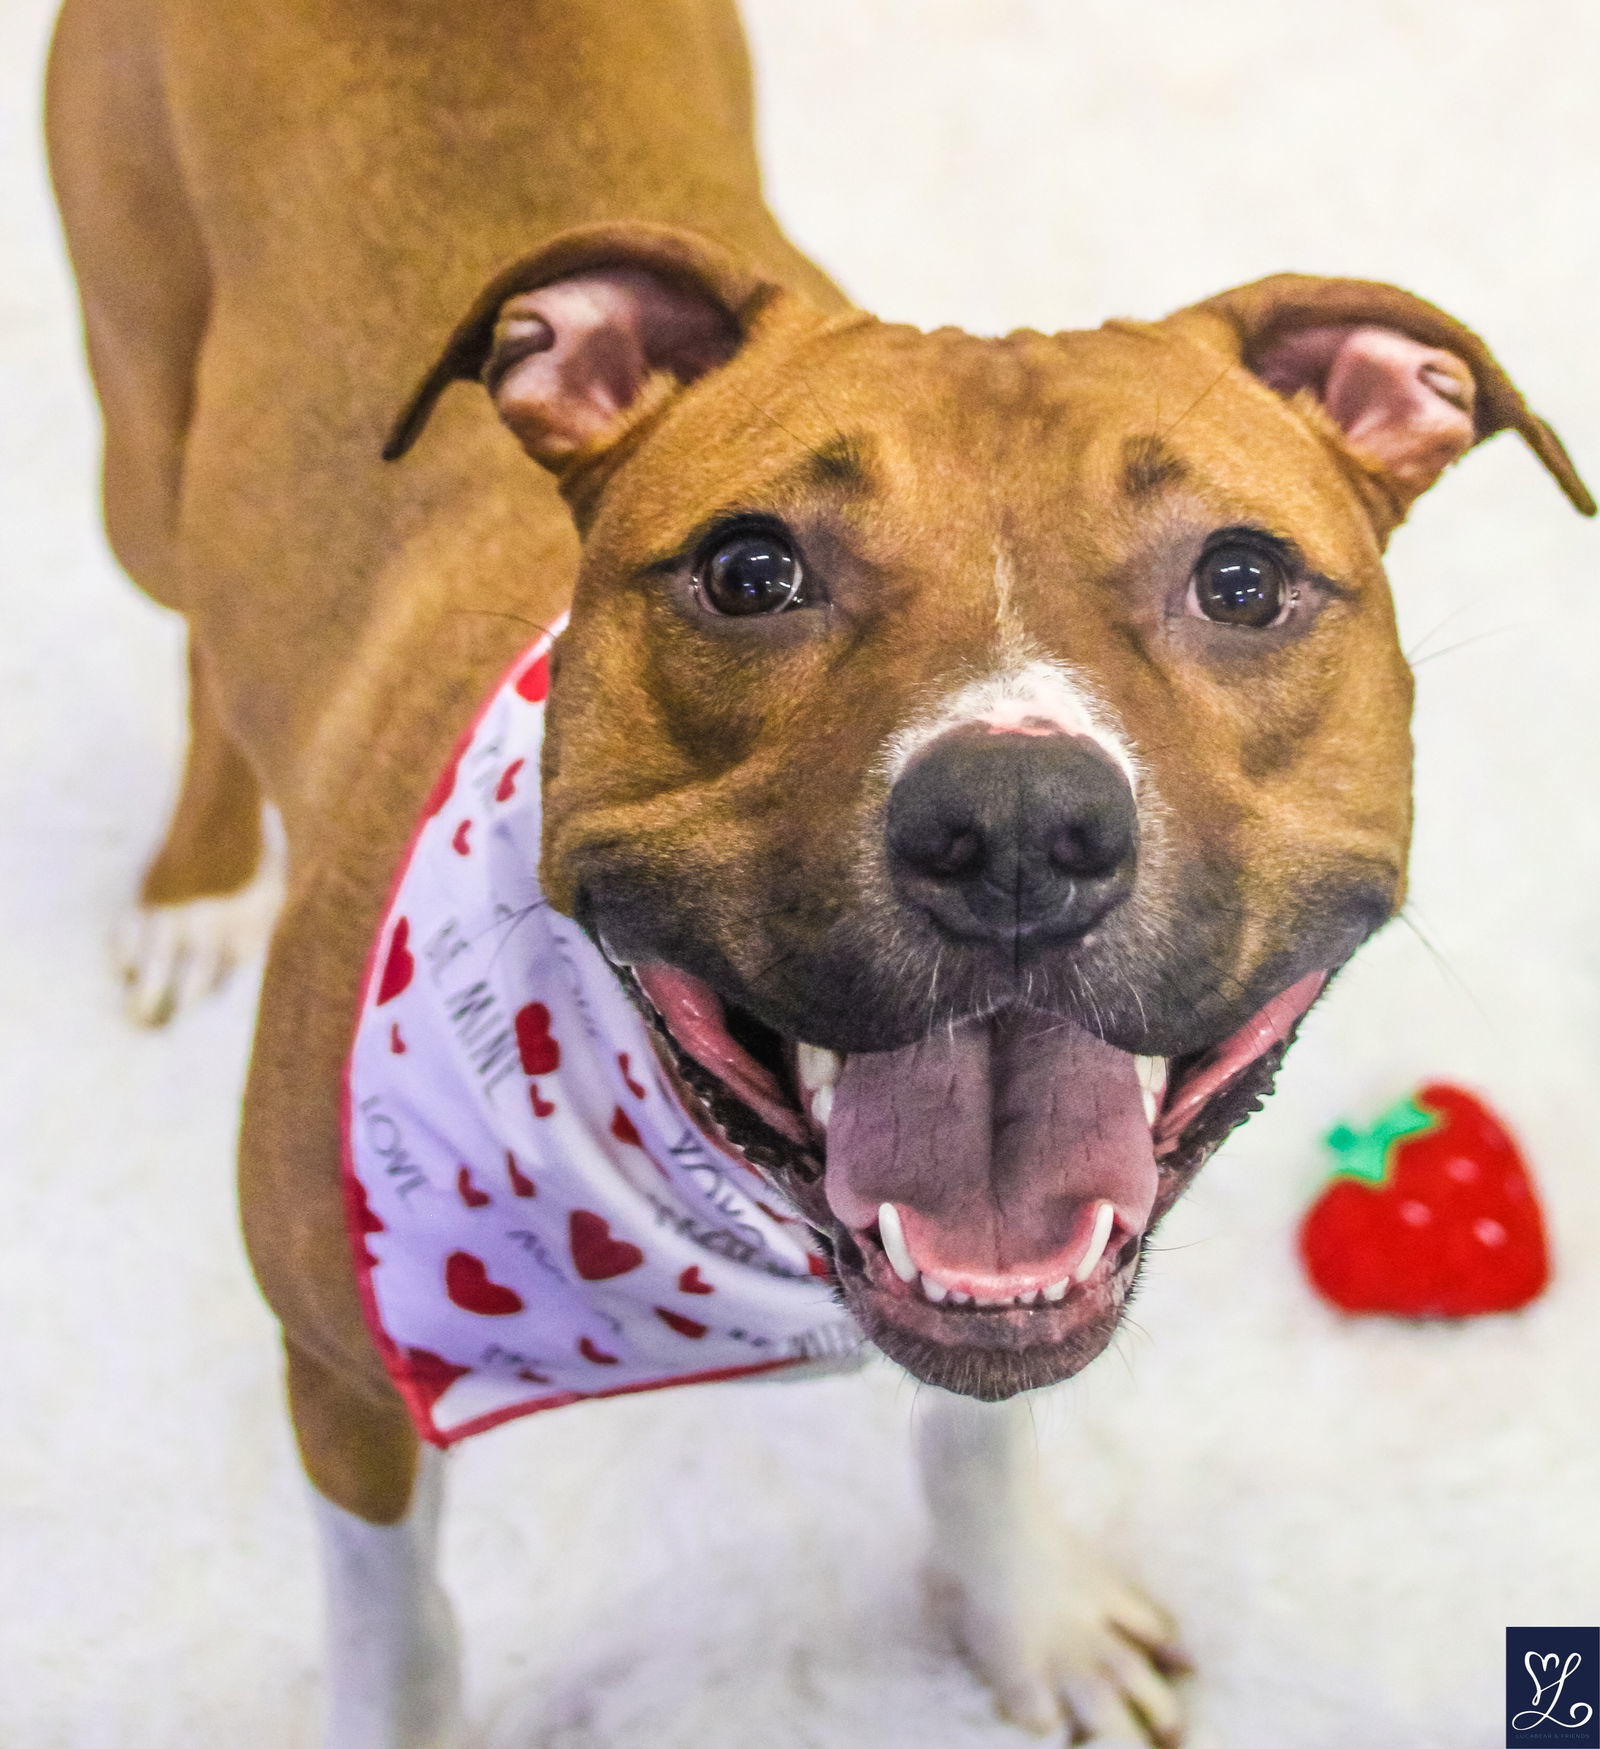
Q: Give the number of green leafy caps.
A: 1